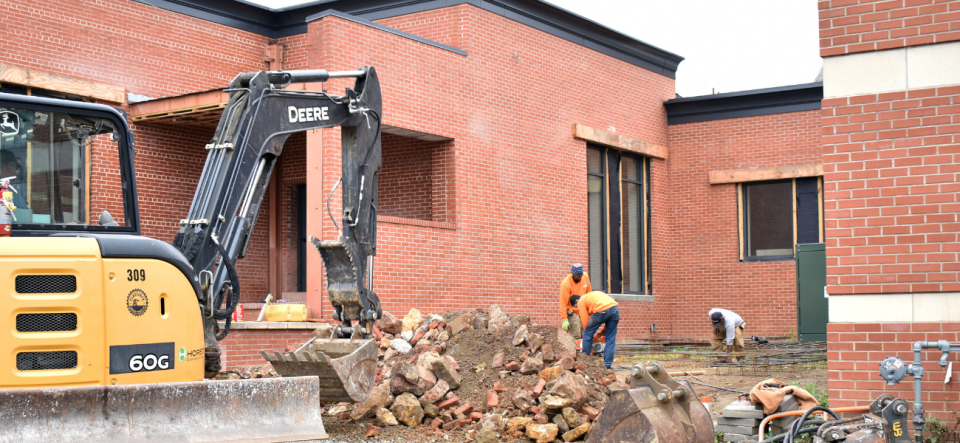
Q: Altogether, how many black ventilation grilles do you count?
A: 3